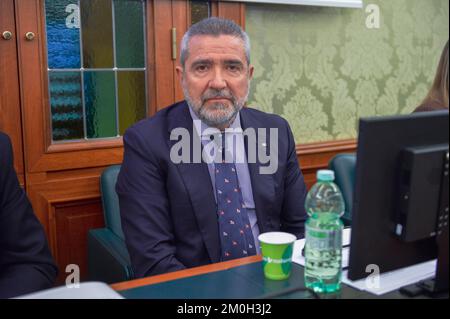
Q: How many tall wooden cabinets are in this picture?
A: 1